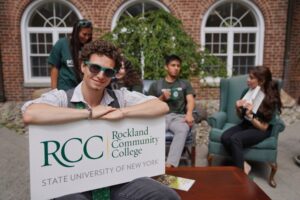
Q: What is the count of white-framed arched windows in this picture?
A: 3